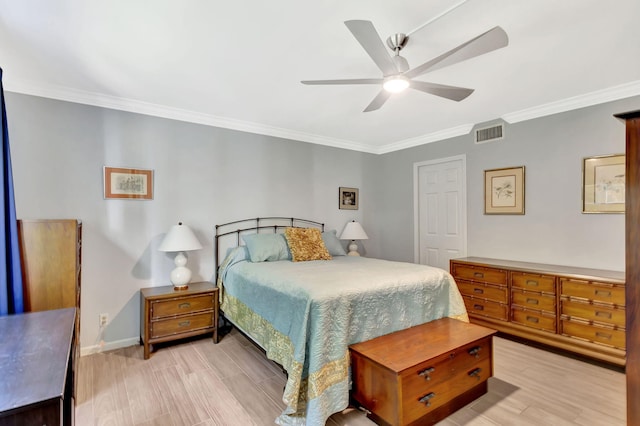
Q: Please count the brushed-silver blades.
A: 5